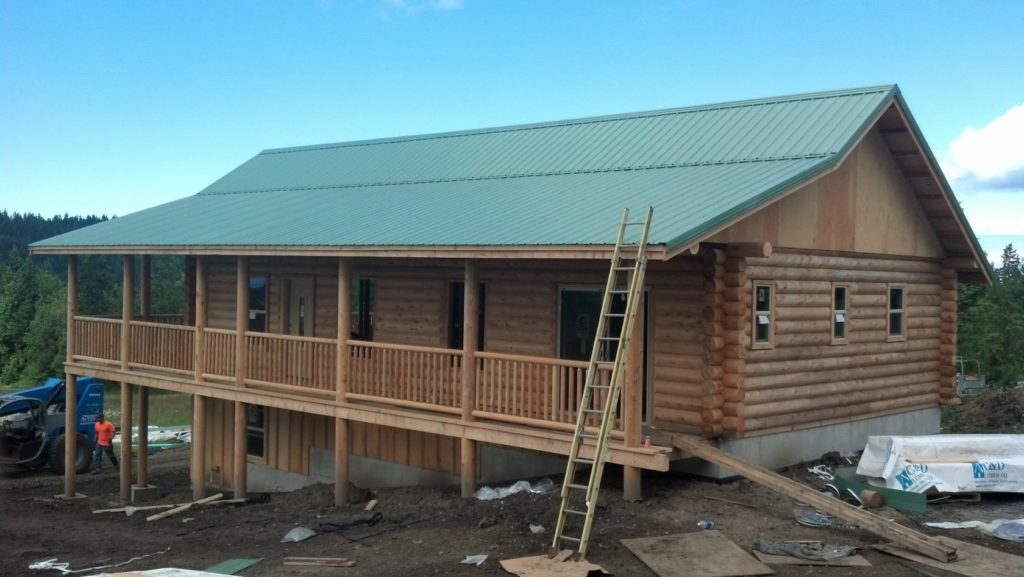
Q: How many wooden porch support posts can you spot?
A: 8